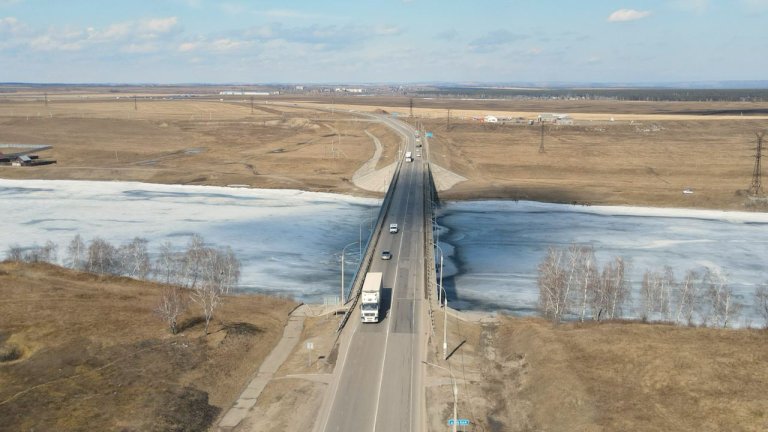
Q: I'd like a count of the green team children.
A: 0